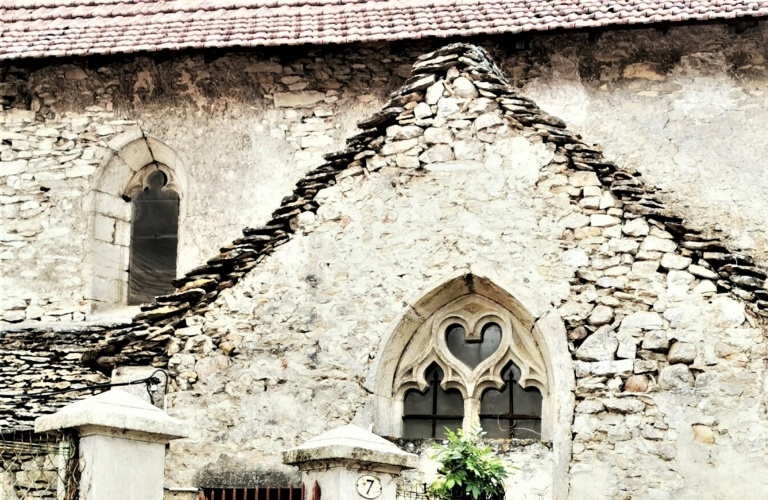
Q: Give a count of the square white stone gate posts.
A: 2